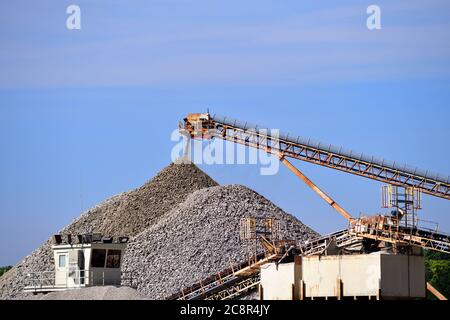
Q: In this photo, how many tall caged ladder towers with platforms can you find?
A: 2